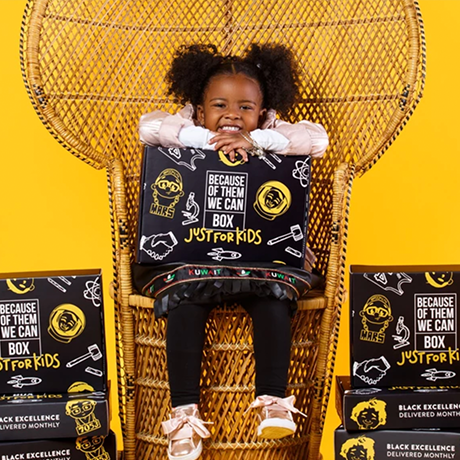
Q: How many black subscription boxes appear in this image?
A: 7